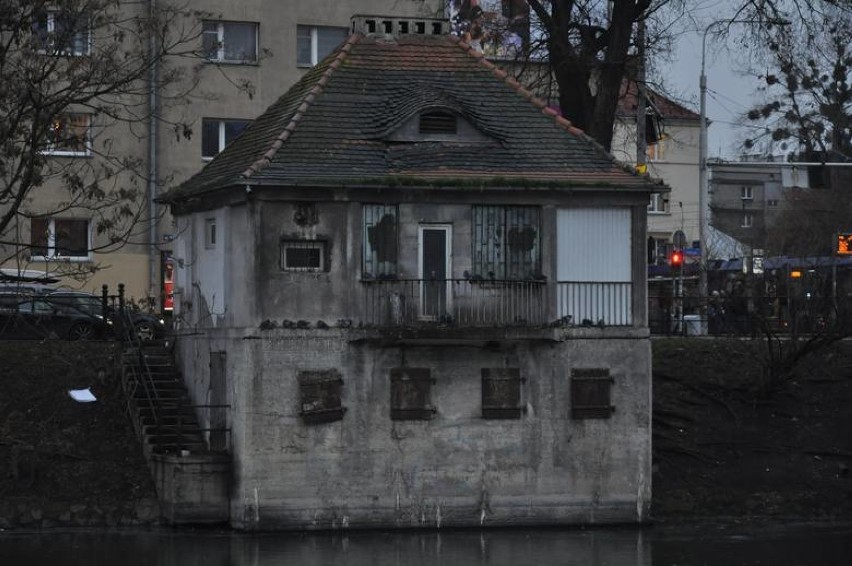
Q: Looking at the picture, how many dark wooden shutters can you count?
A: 4